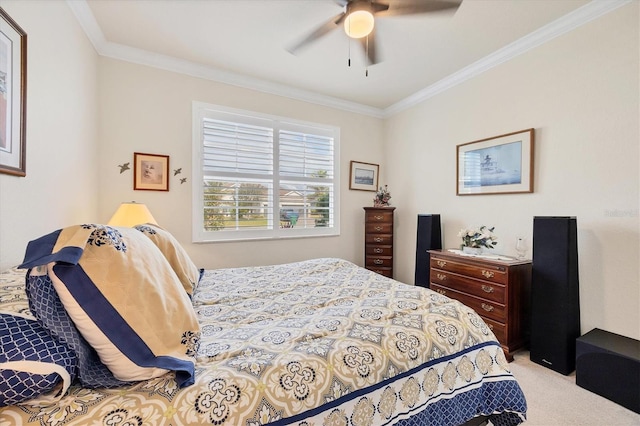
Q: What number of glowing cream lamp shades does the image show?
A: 1